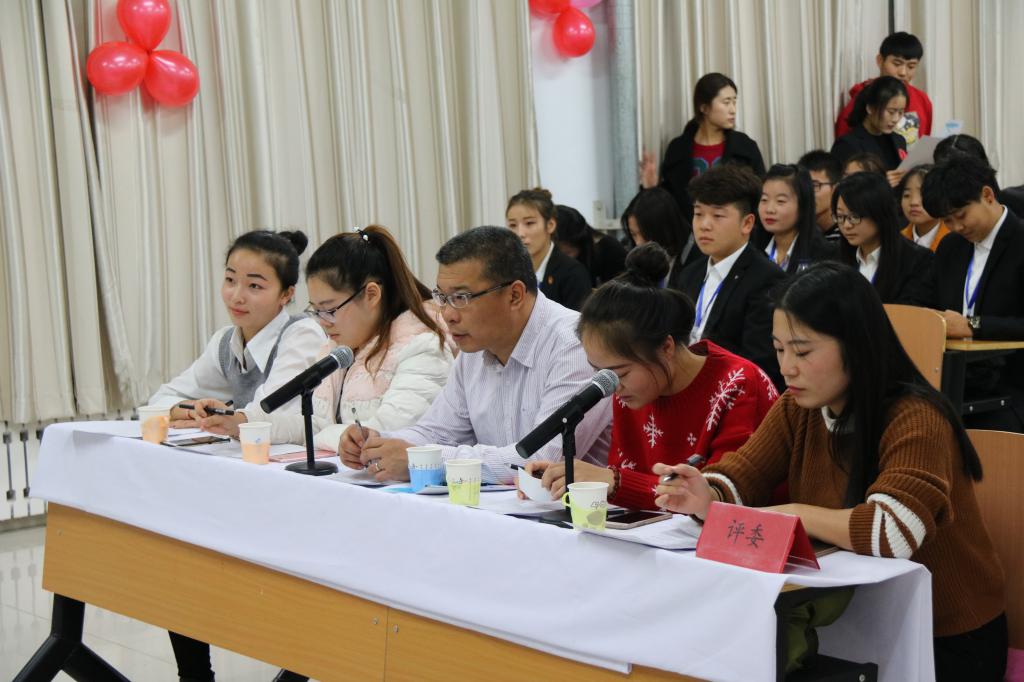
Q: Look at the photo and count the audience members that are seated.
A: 11